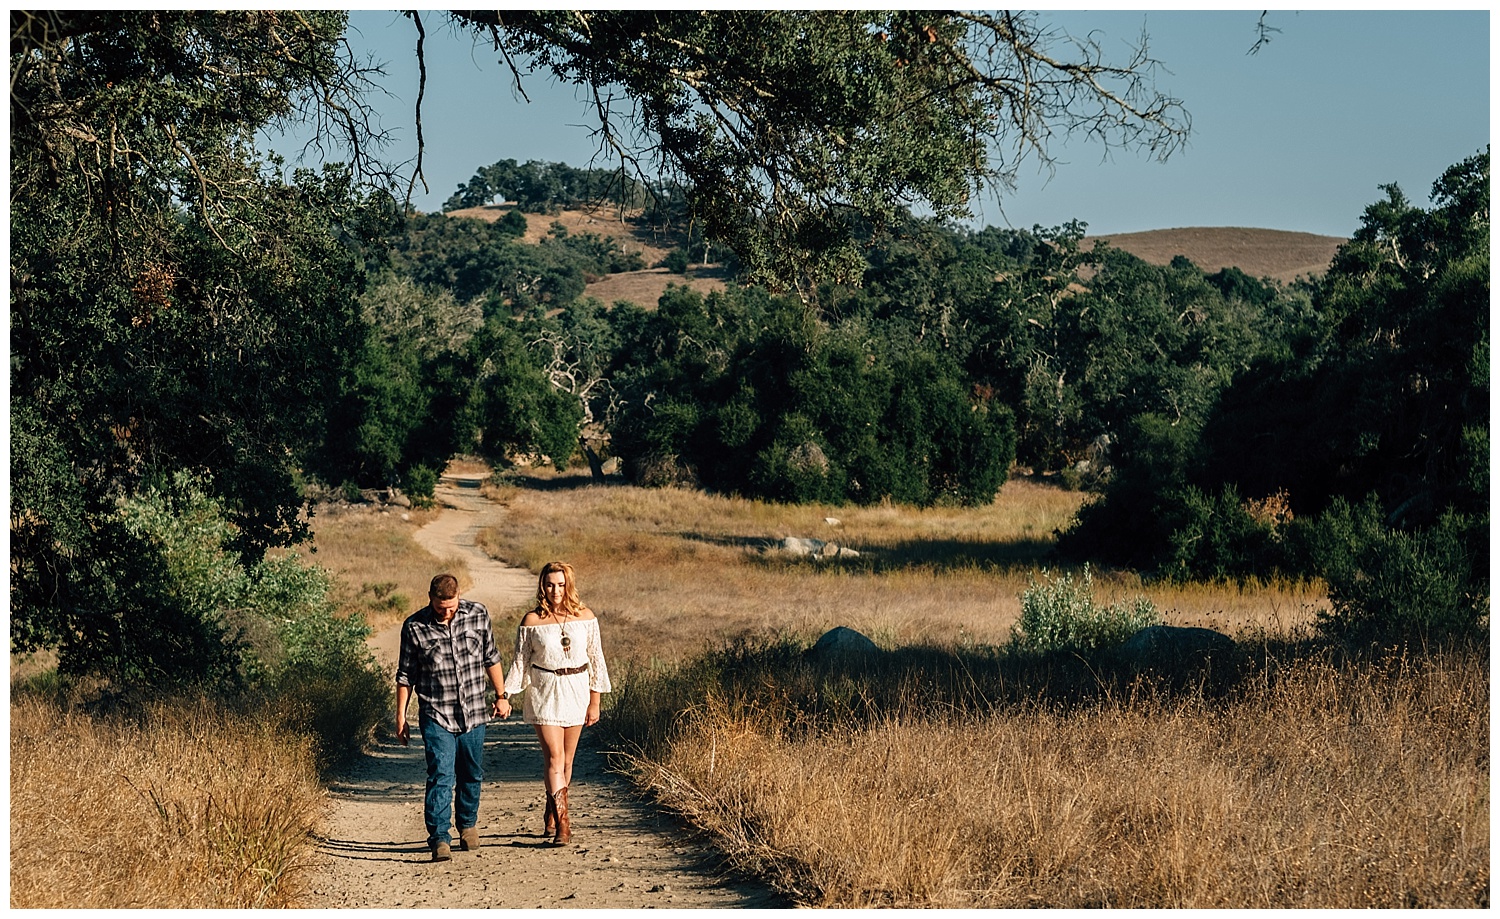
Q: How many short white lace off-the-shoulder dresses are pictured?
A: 1